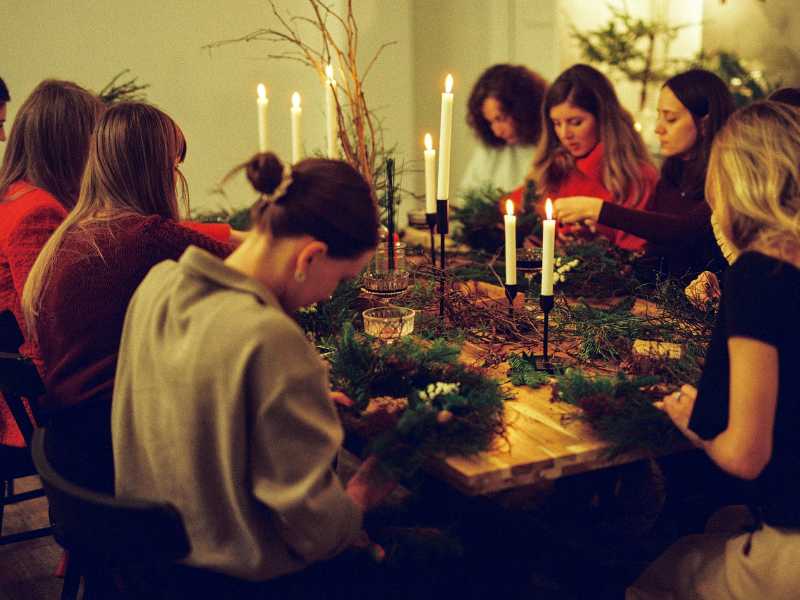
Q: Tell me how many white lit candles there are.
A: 7